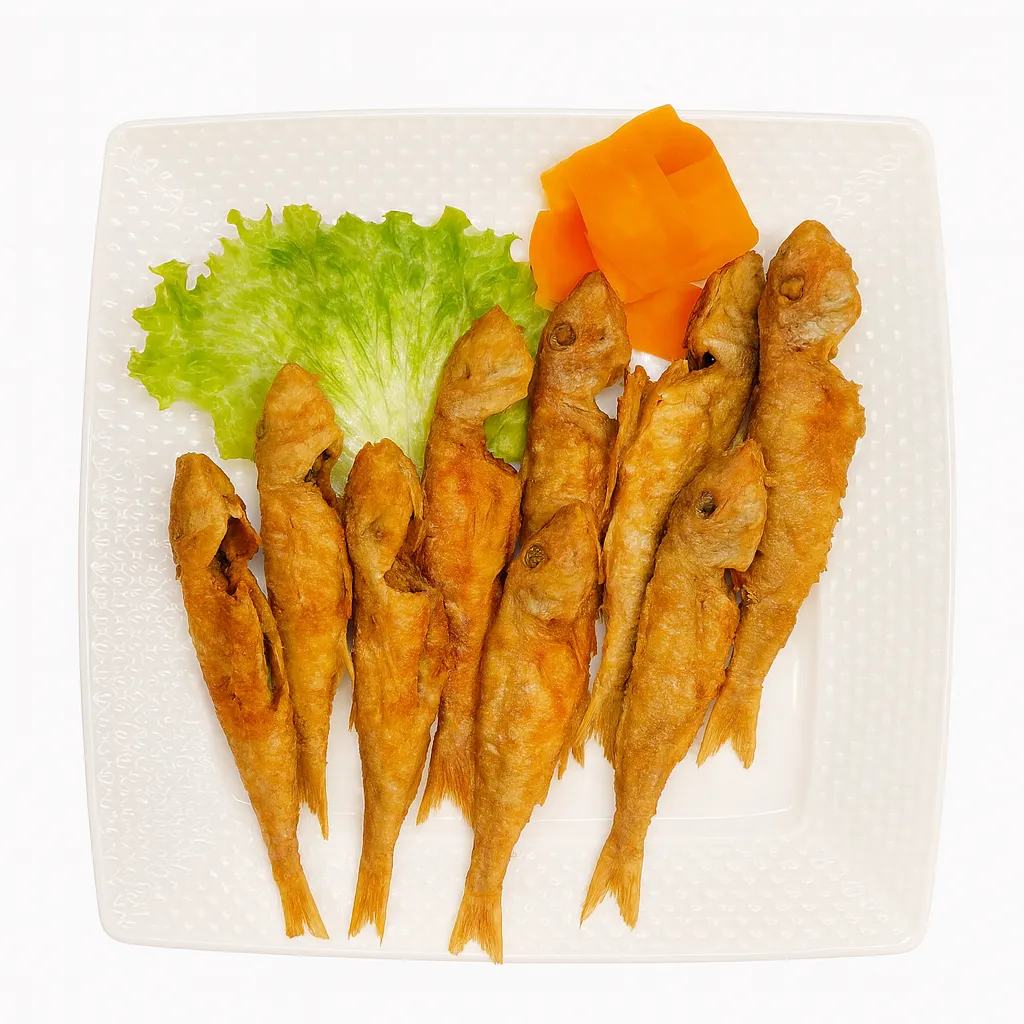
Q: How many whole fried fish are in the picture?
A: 9